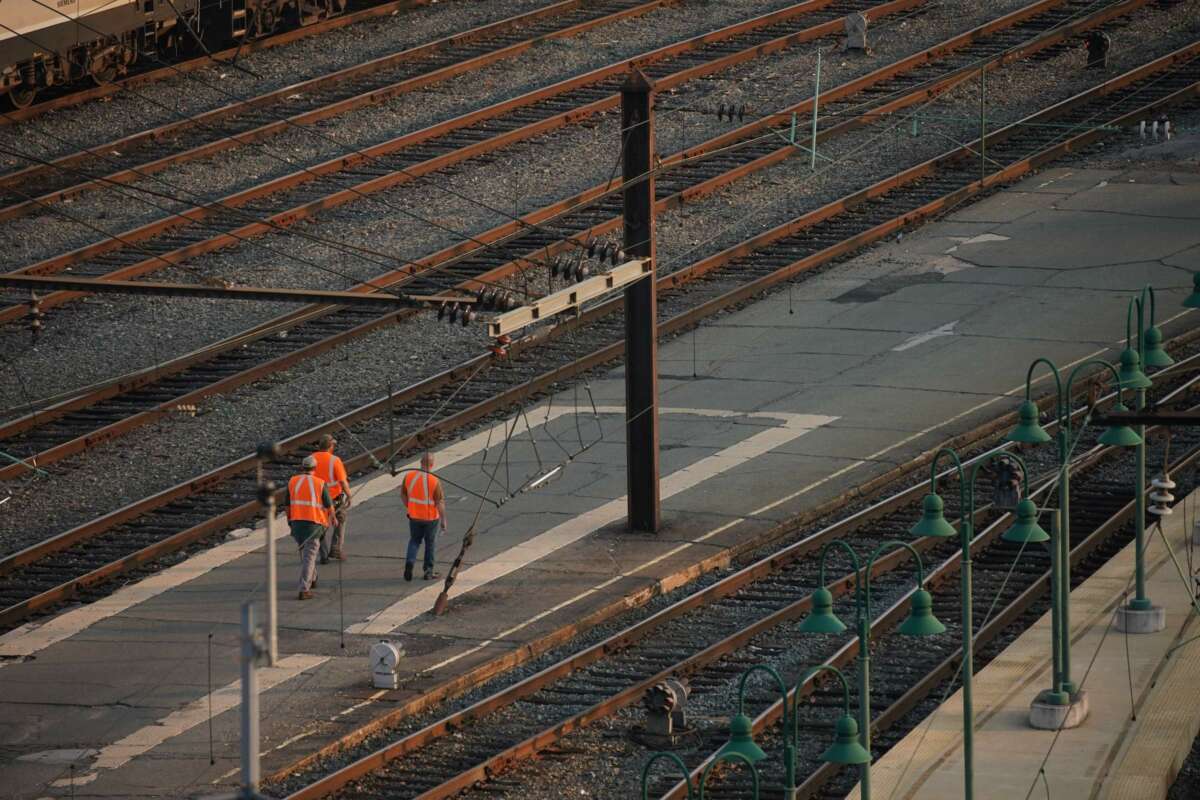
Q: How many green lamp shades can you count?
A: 11